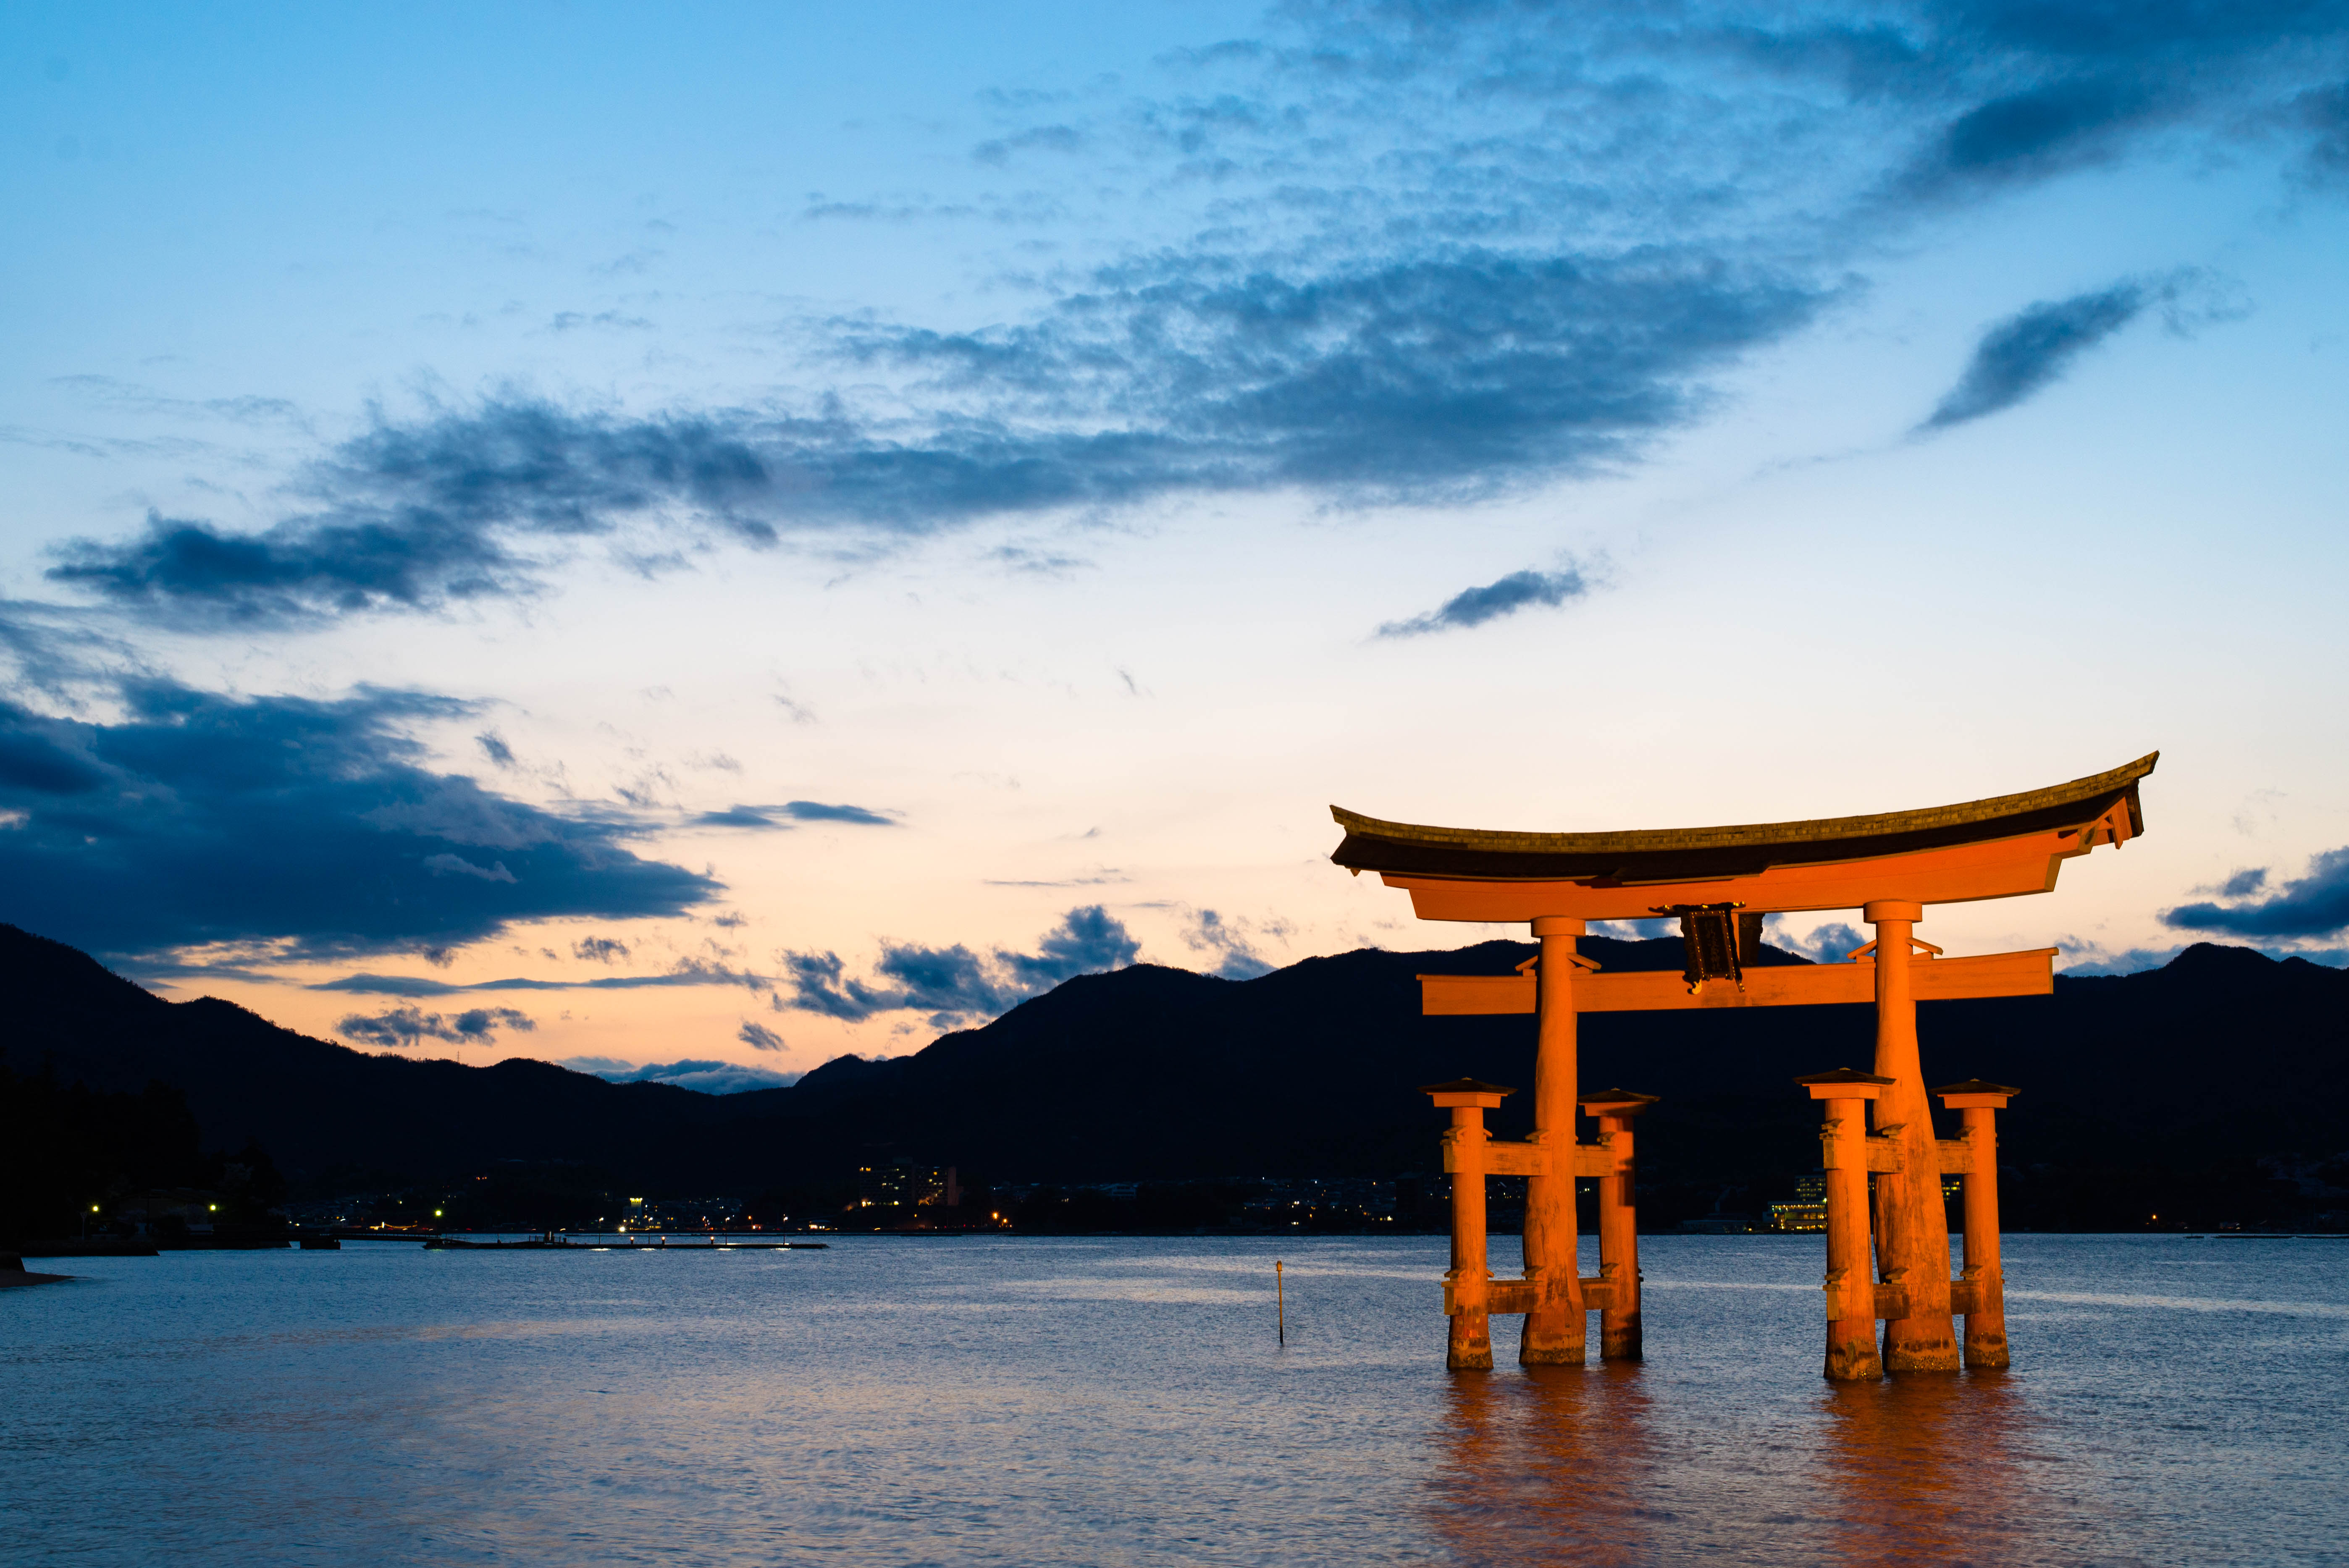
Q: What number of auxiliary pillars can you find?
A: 4